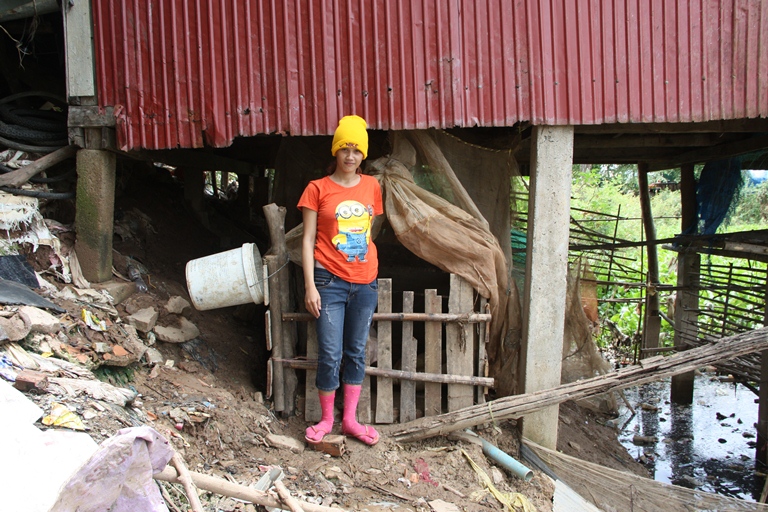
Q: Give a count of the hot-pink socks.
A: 2